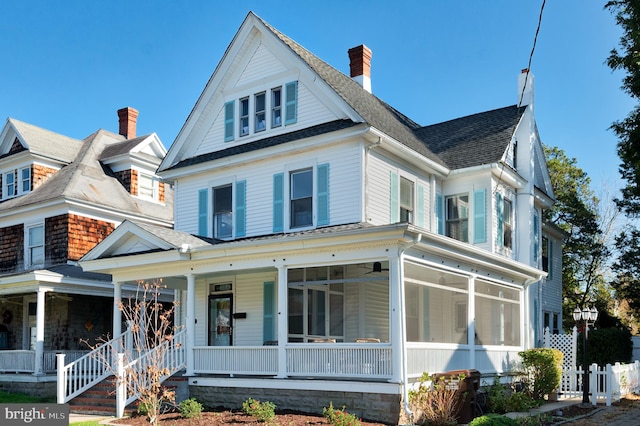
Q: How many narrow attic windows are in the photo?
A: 3